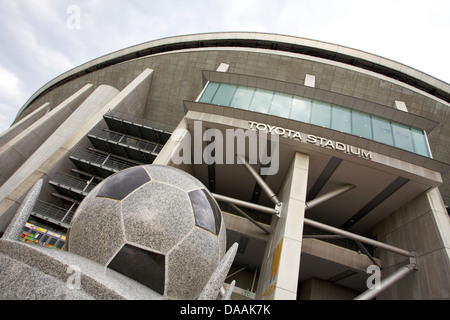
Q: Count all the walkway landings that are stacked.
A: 5